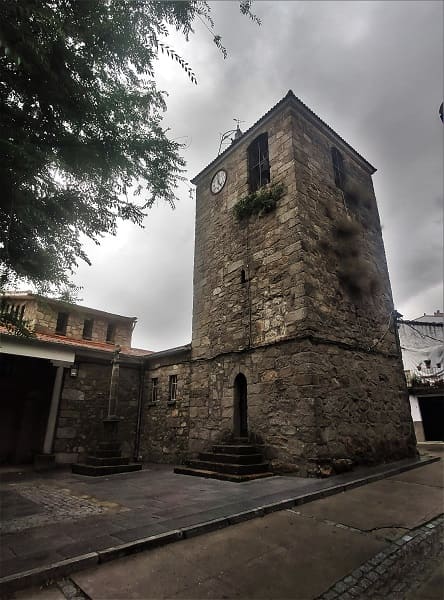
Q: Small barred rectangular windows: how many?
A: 2